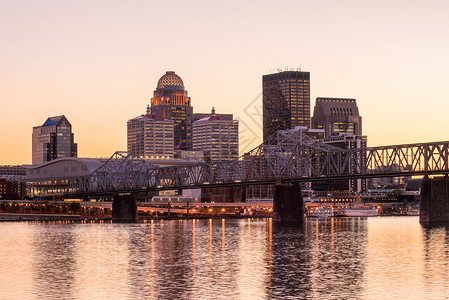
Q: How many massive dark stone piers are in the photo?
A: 3